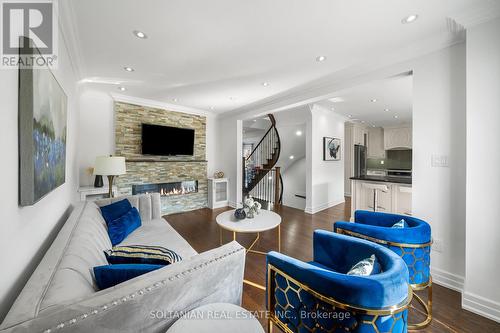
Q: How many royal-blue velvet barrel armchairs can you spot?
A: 2